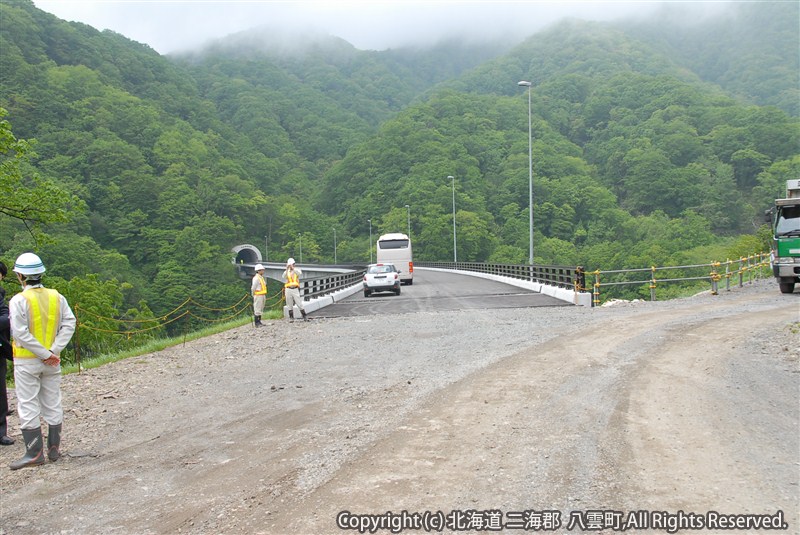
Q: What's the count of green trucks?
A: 1